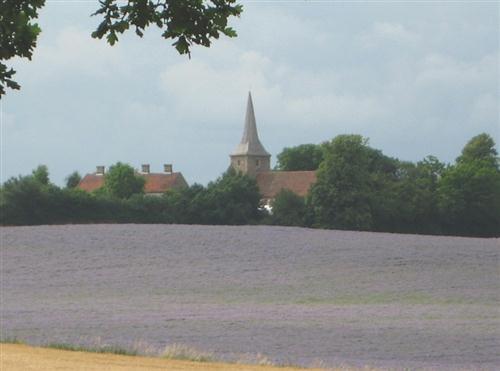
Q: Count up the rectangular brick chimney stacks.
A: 3